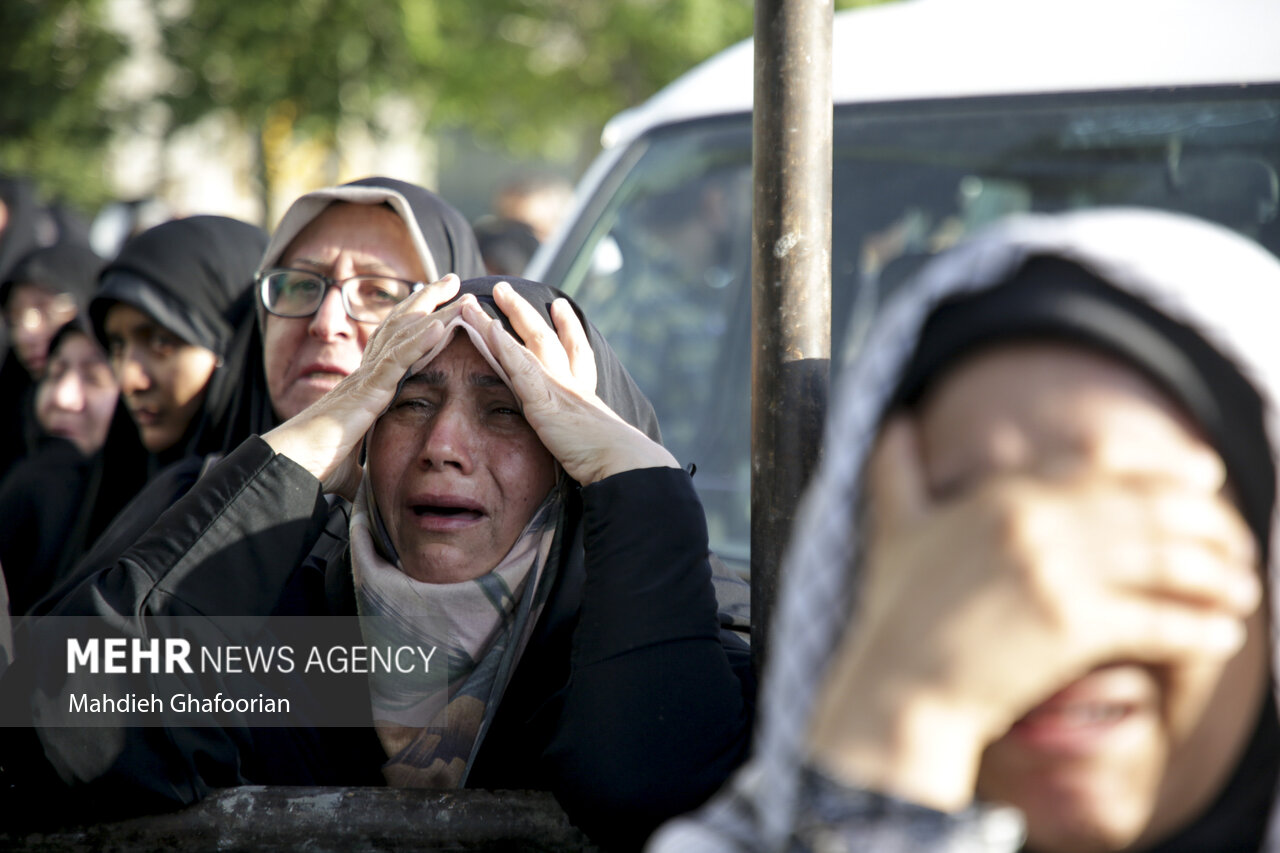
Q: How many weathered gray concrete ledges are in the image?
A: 1